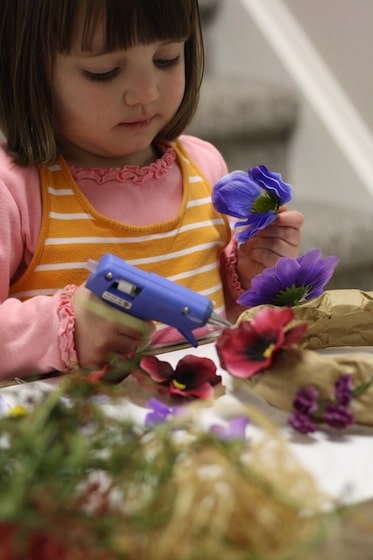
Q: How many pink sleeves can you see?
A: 2